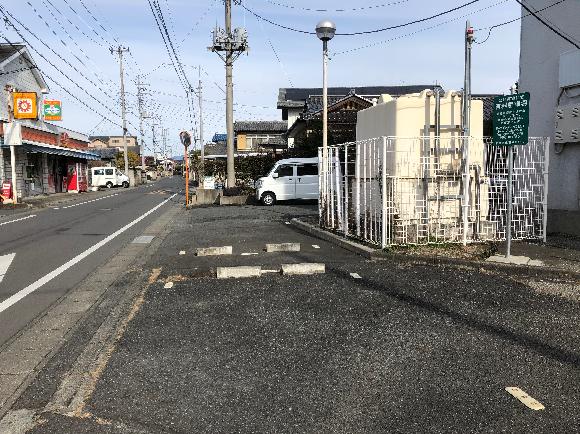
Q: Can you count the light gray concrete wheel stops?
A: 4